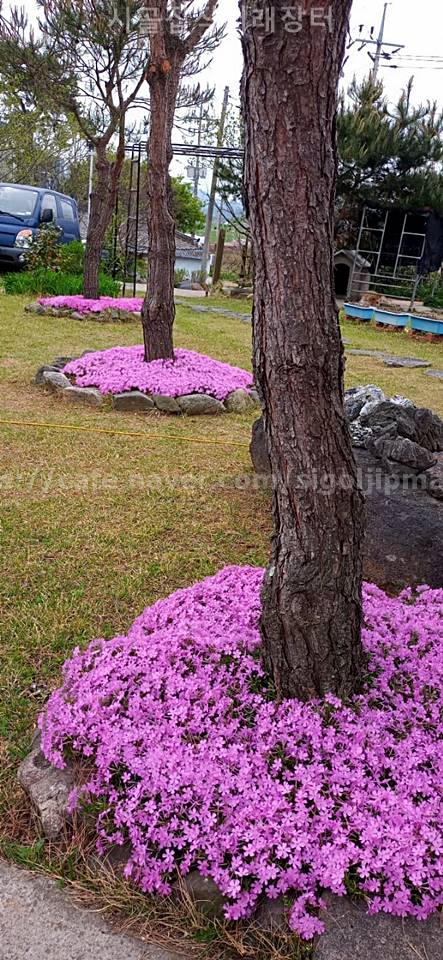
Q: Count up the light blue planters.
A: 3